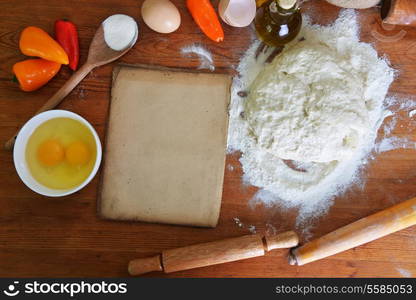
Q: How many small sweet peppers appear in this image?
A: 4